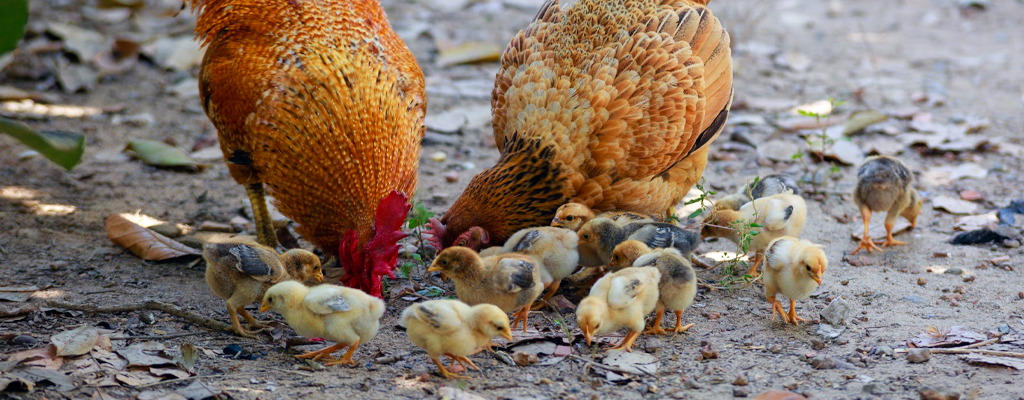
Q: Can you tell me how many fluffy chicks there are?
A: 13